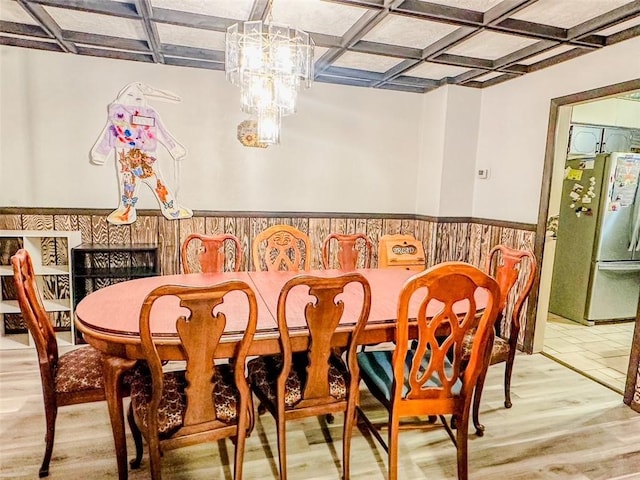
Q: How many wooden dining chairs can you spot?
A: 8